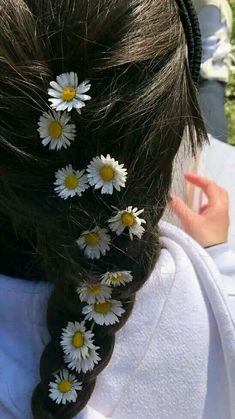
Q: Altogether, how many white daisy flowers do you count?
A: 12